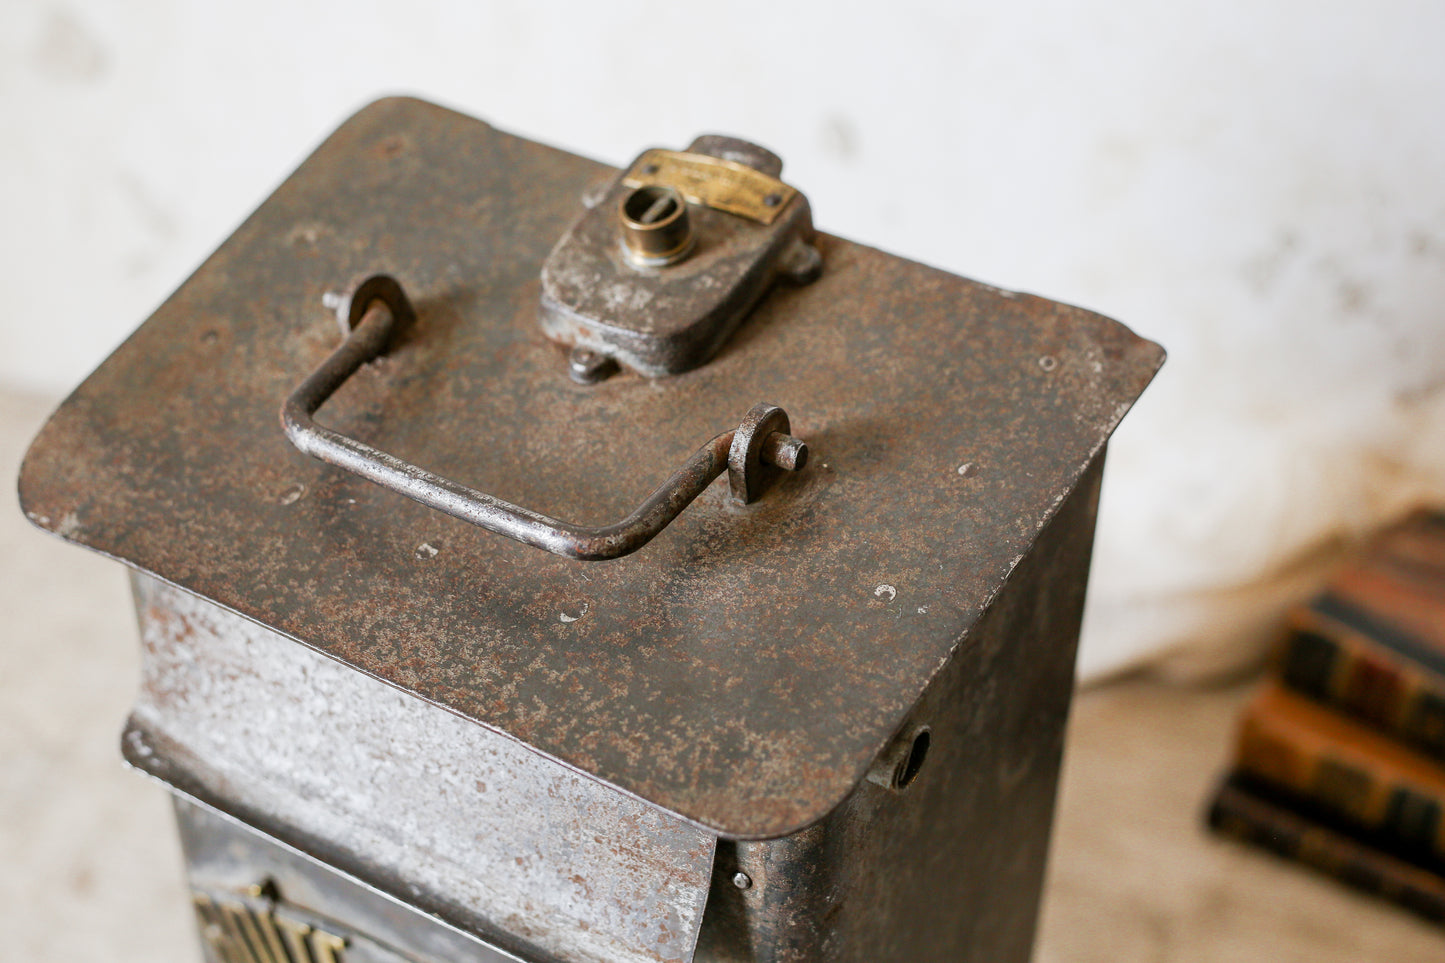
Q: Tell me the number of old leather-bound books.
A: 3